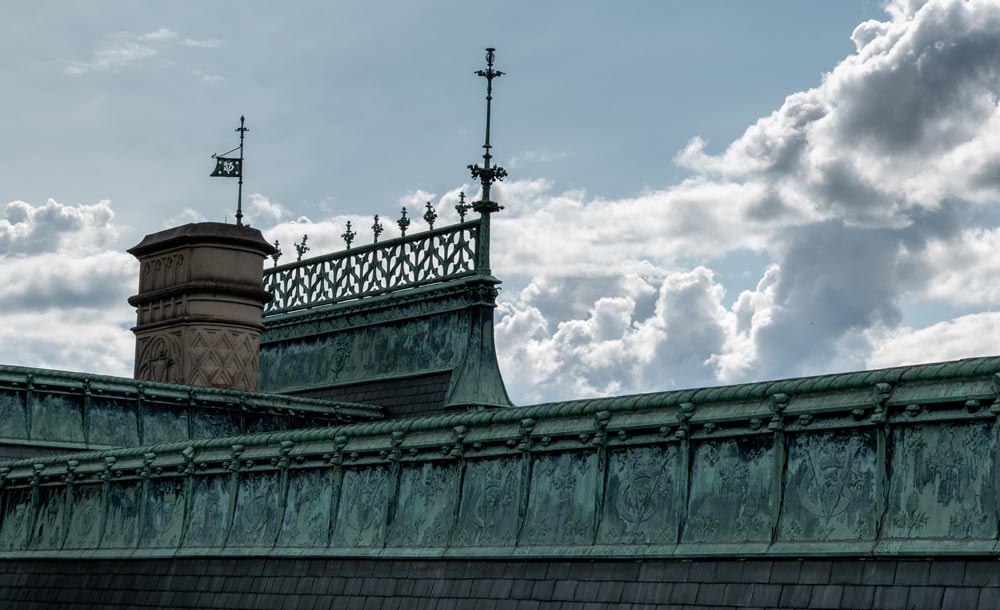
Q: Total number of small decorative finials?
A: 7